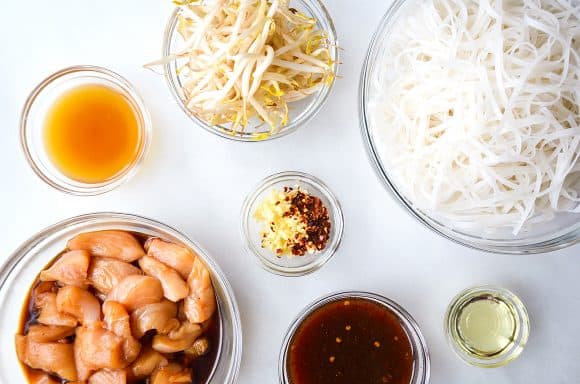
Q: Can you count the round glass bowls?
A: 7